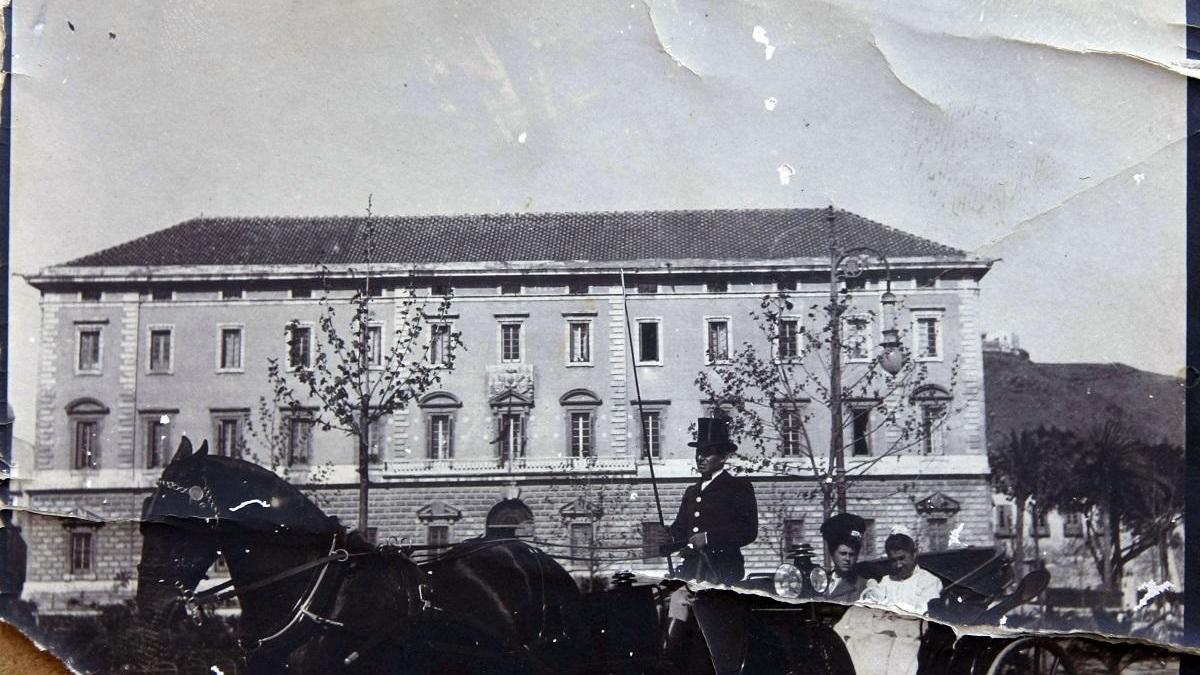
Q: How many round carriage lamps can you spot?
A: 2